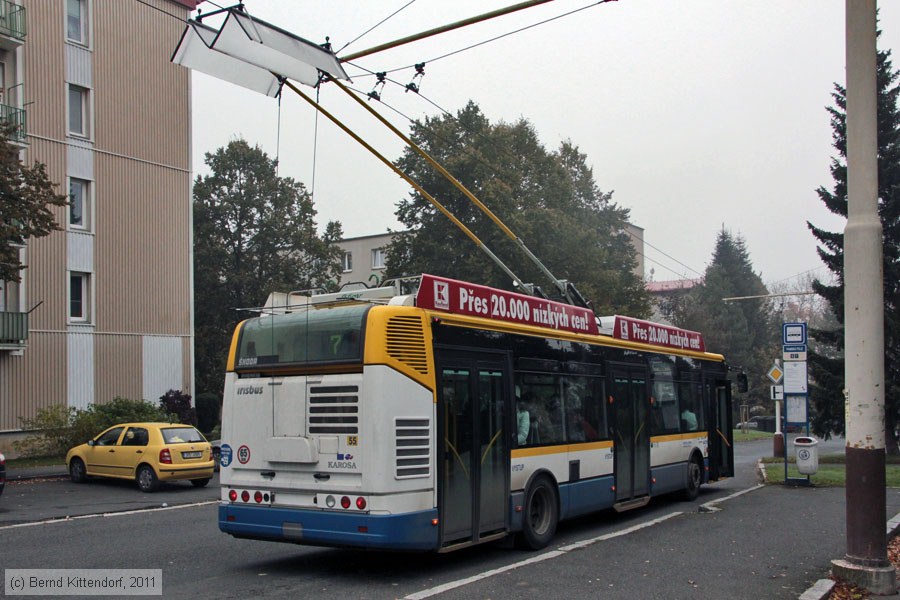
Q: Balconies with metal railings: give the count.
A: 3